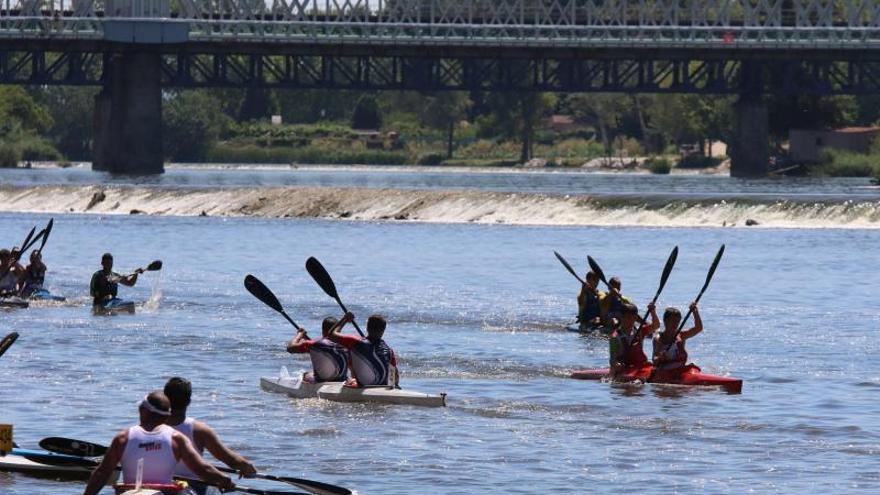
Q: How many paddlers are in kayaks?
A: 12